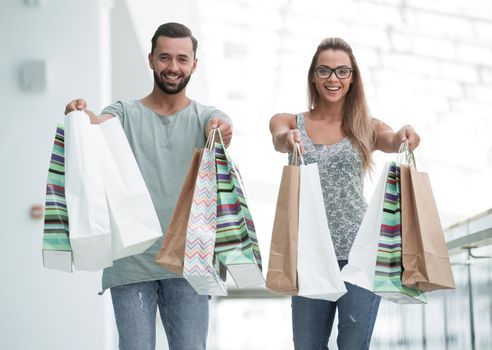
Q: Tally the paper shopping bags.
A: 11